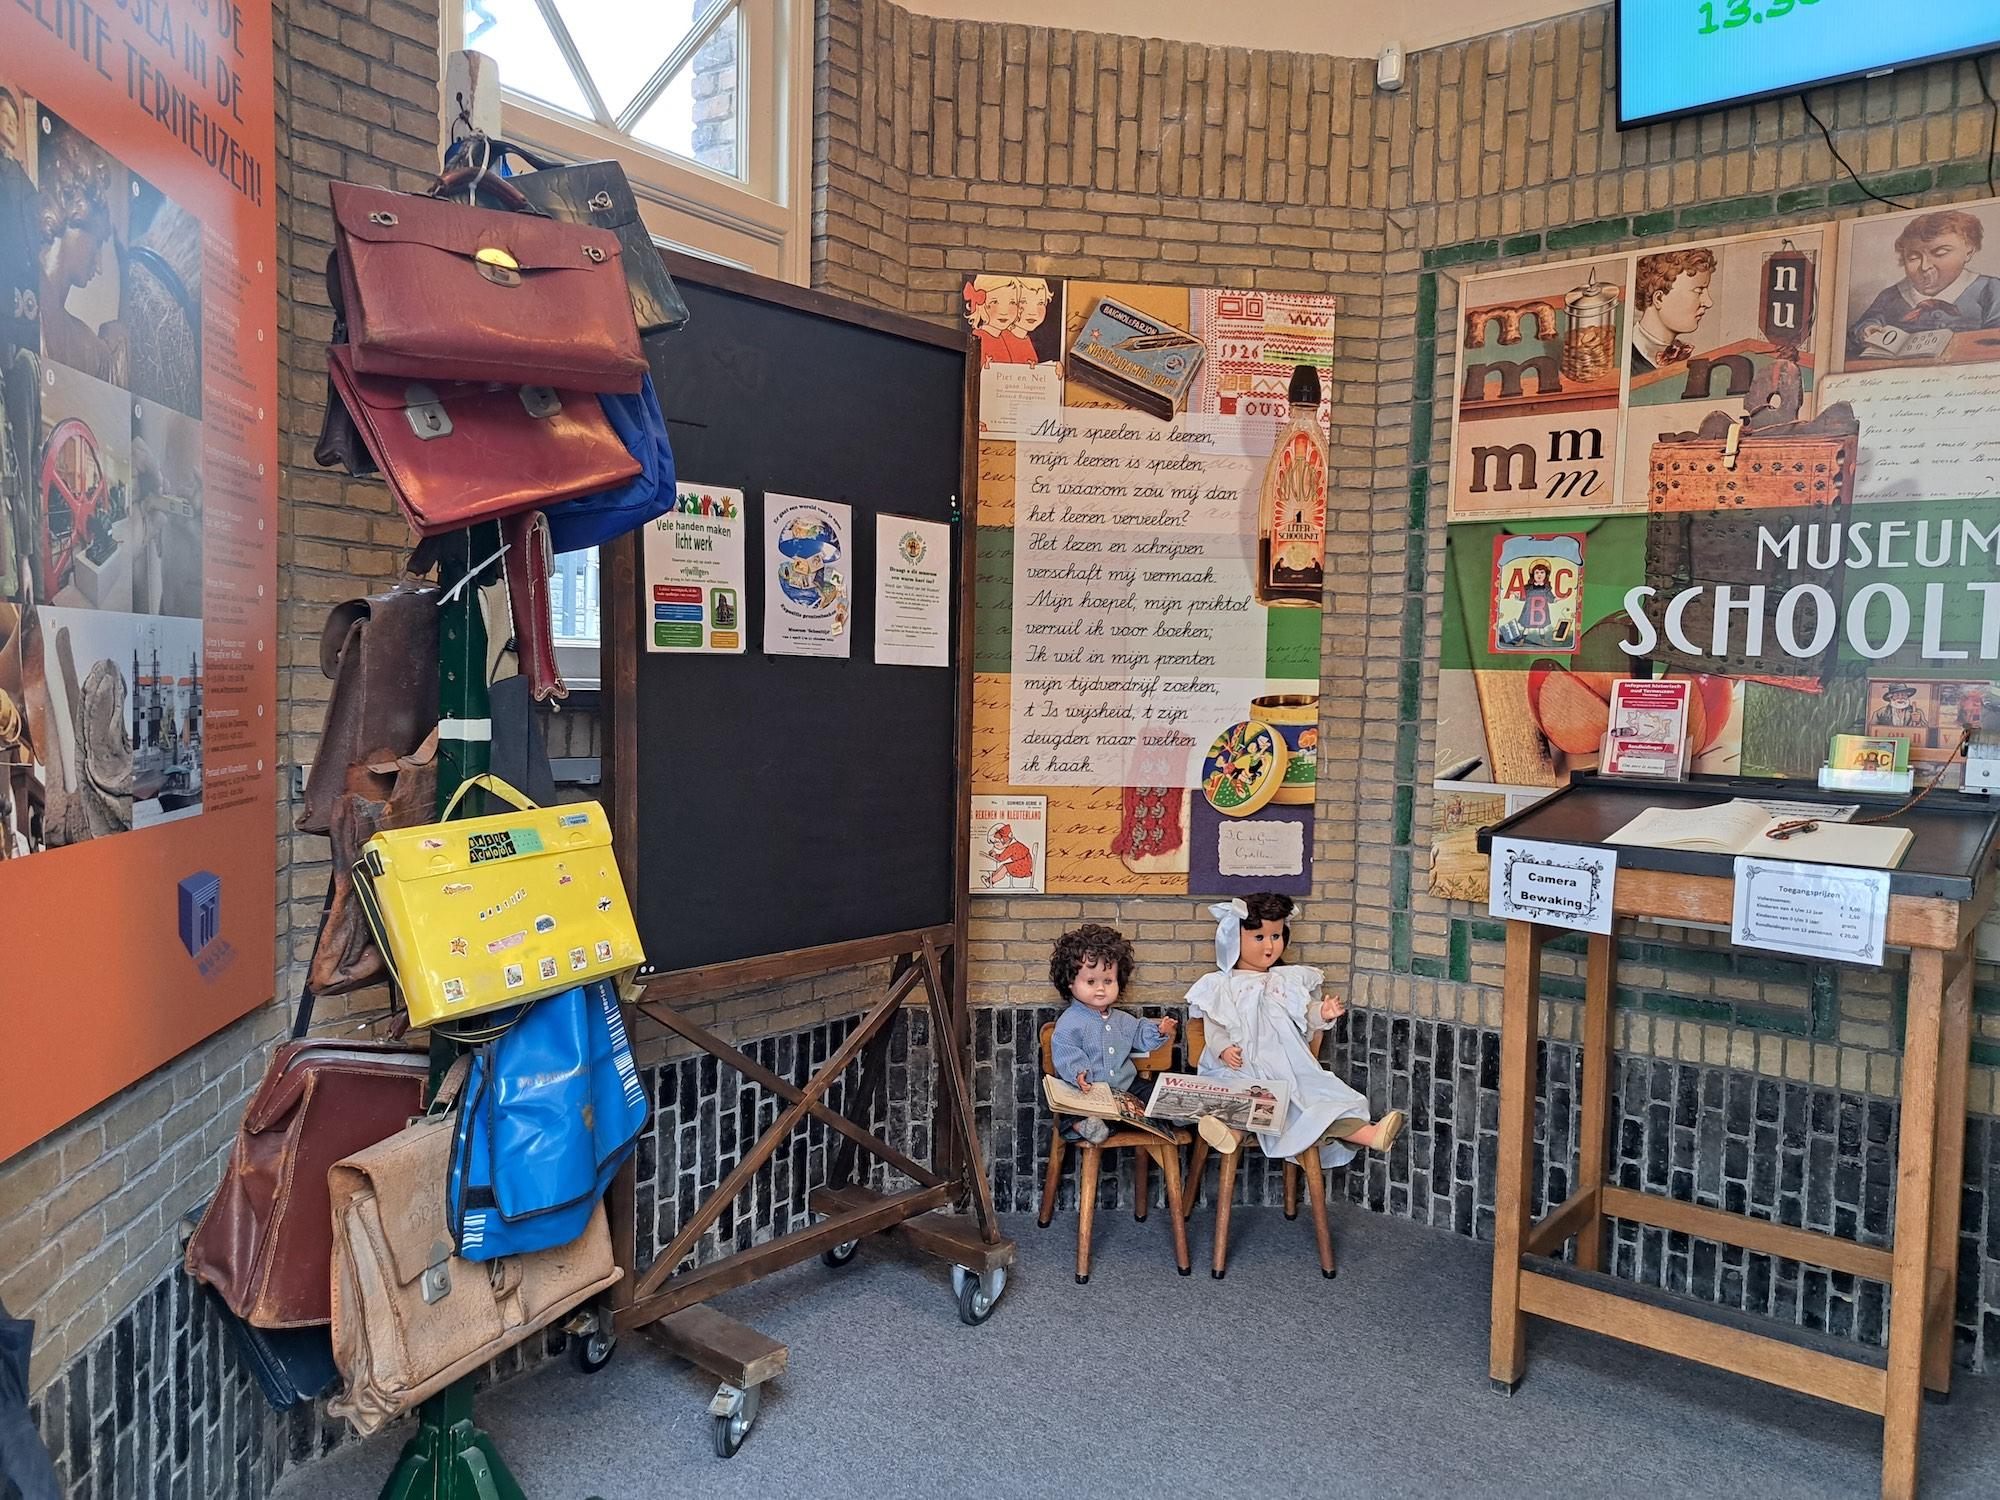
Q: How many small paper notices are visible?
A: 5